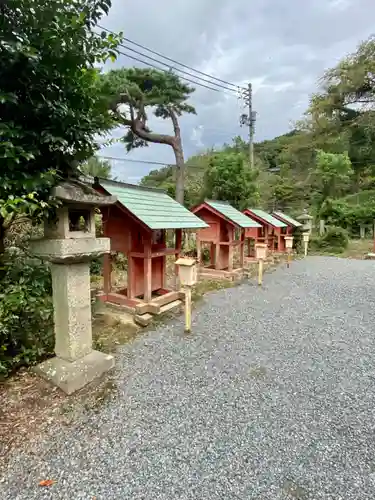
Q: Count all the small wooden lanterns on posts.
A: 4